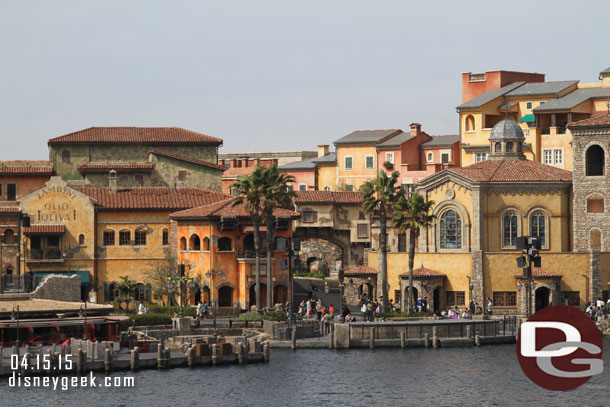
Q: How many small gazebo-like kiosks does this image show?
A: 3